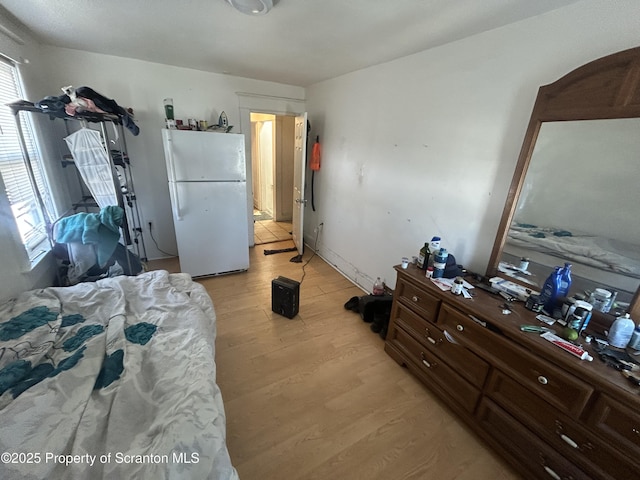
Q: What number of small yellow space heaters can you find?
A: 0